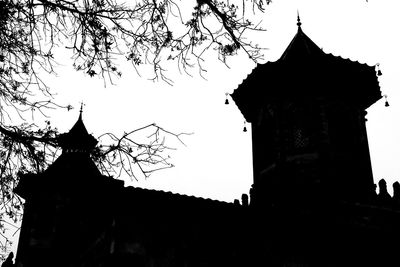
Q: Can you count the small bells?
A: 4